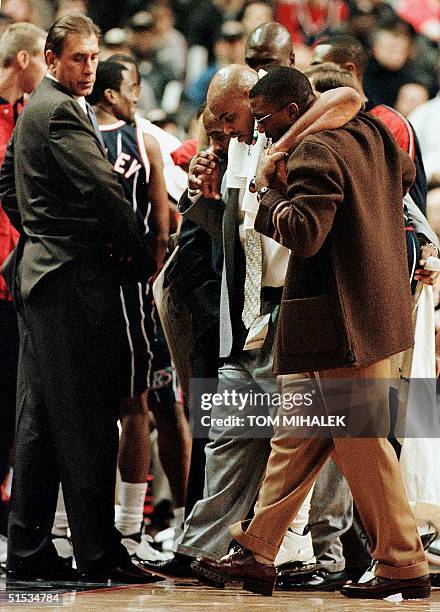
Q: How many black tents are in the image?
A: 0